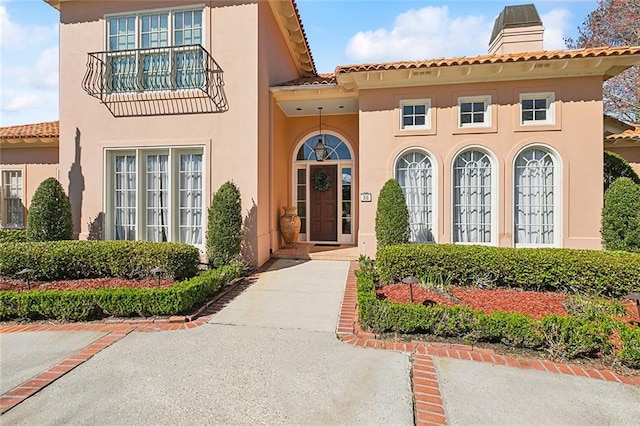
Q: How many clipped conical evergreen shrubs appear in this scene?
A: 4